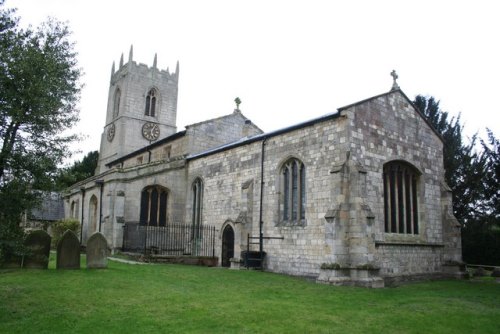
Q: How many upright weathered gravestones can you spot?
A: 3